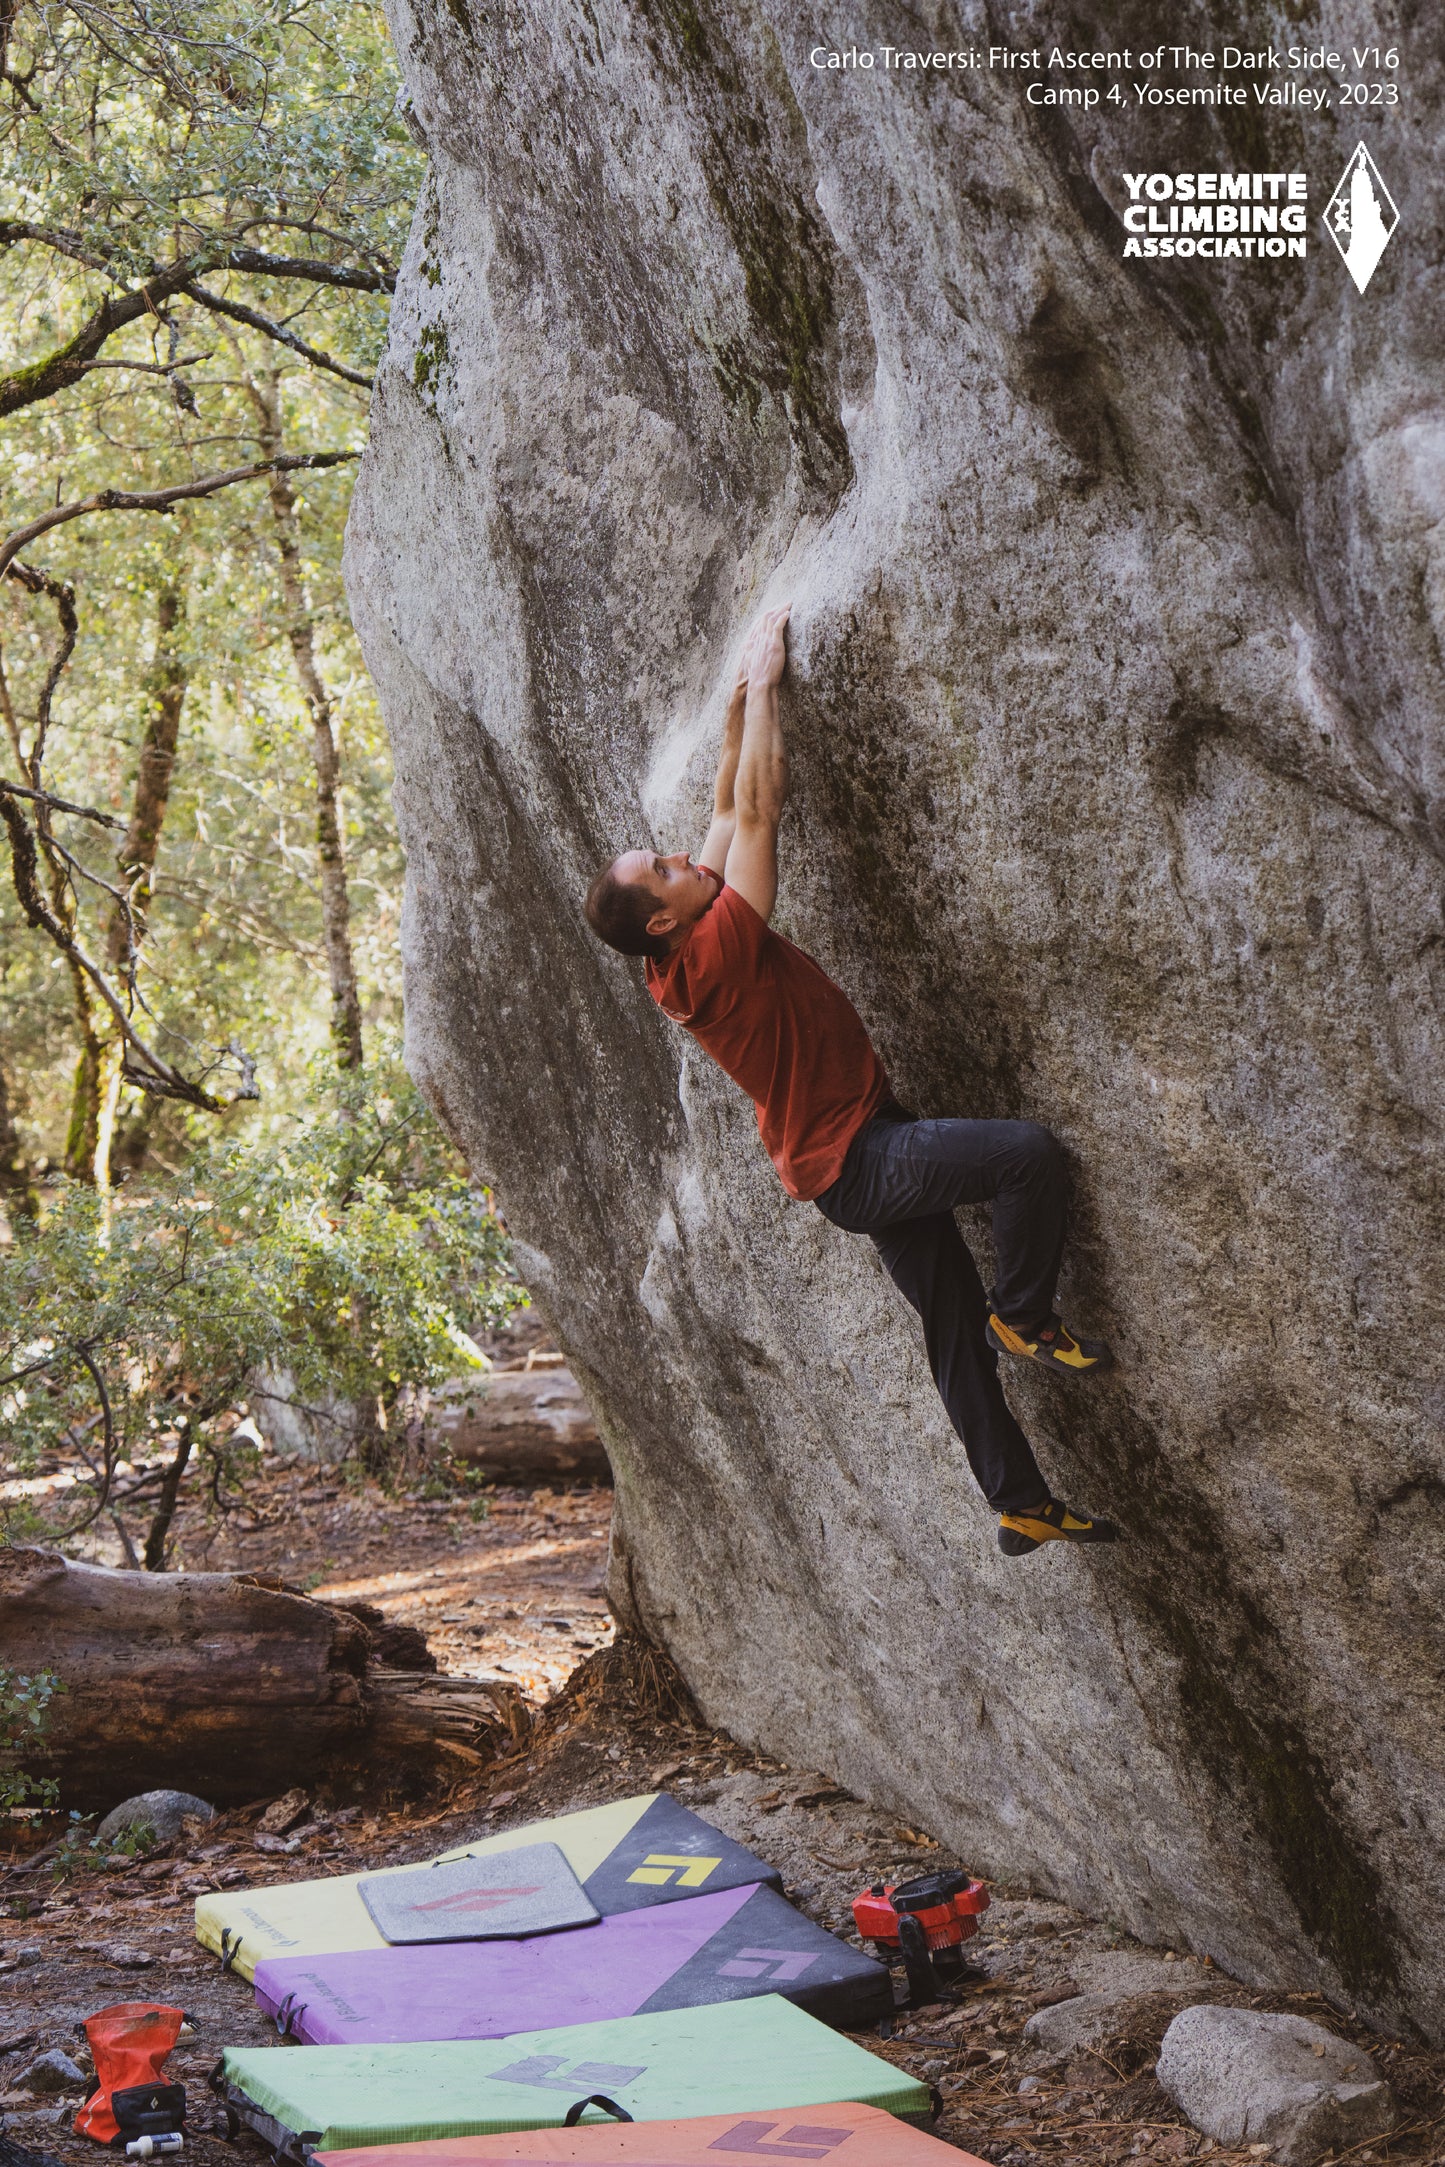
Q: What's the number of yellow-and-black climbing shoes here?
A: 2